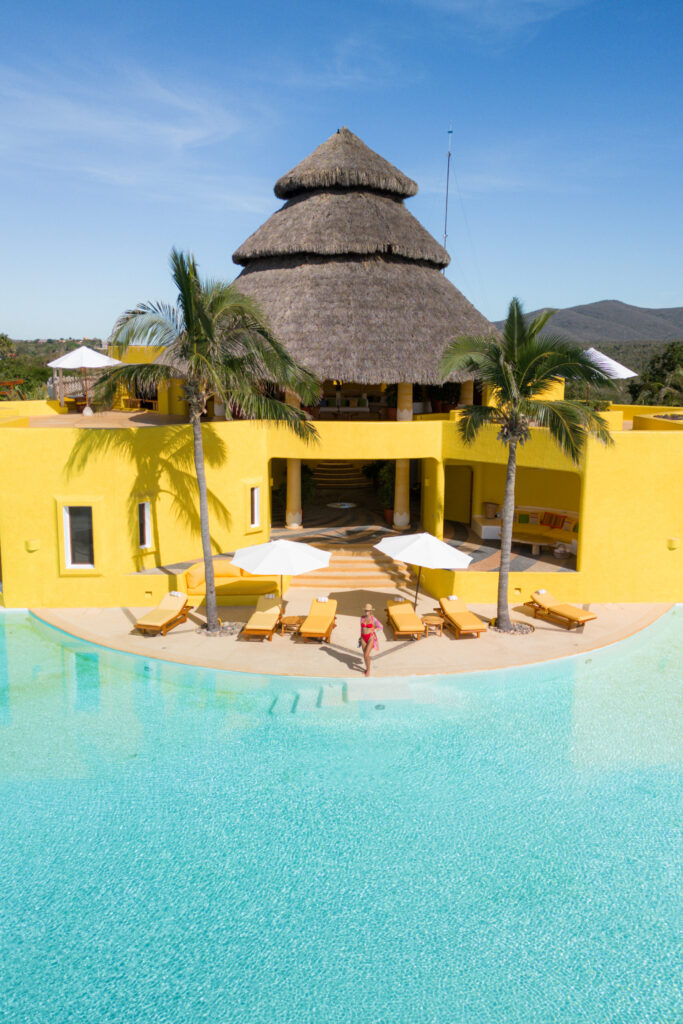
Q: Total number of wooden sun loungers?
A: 6